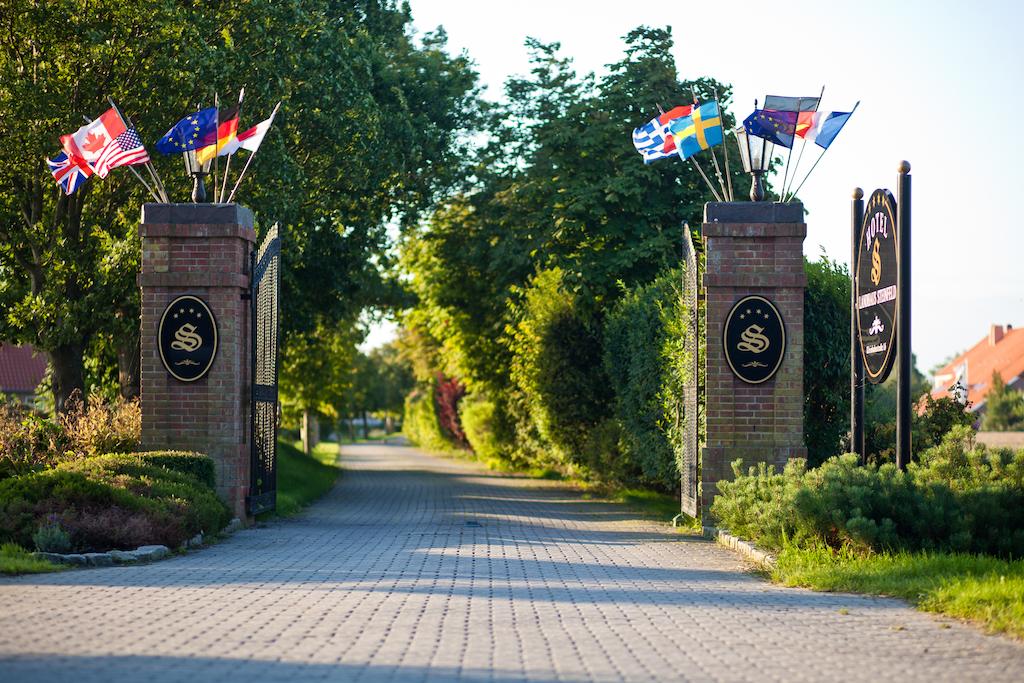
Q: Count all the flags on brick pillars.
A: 12